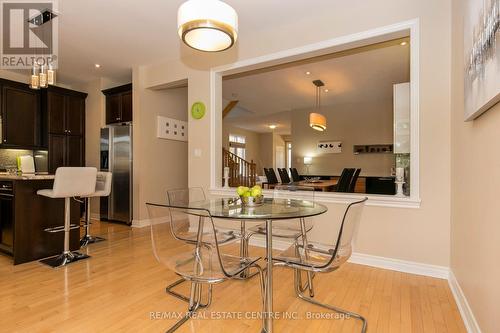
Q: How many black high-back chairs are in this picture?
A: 5